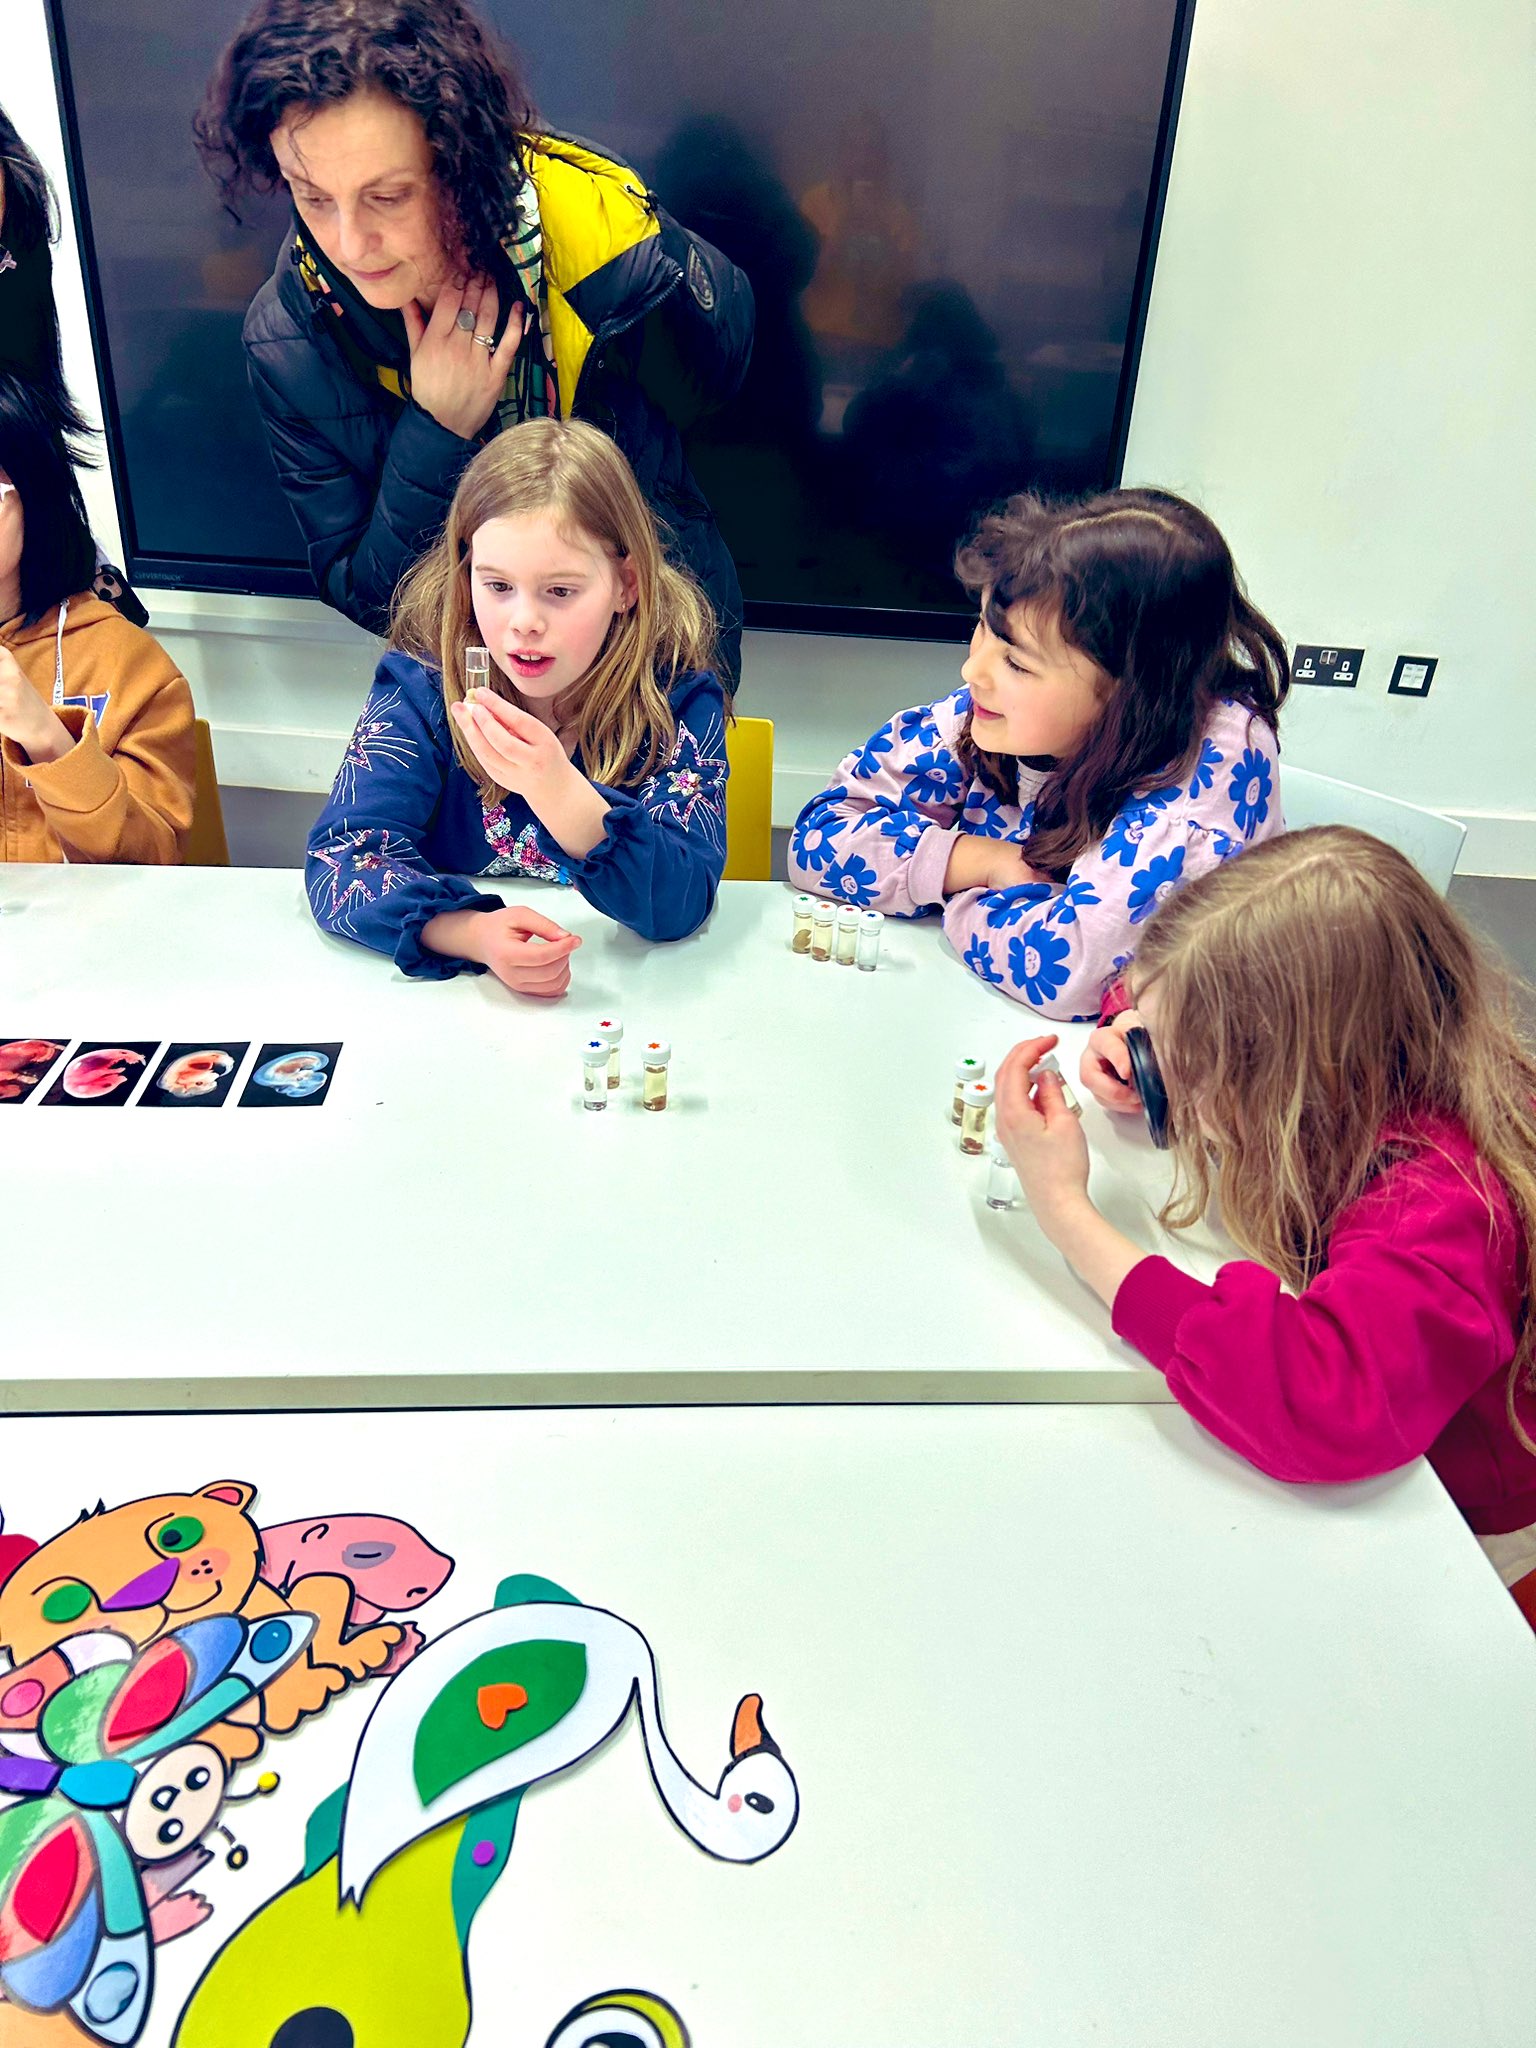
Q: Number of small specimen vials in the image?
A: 12